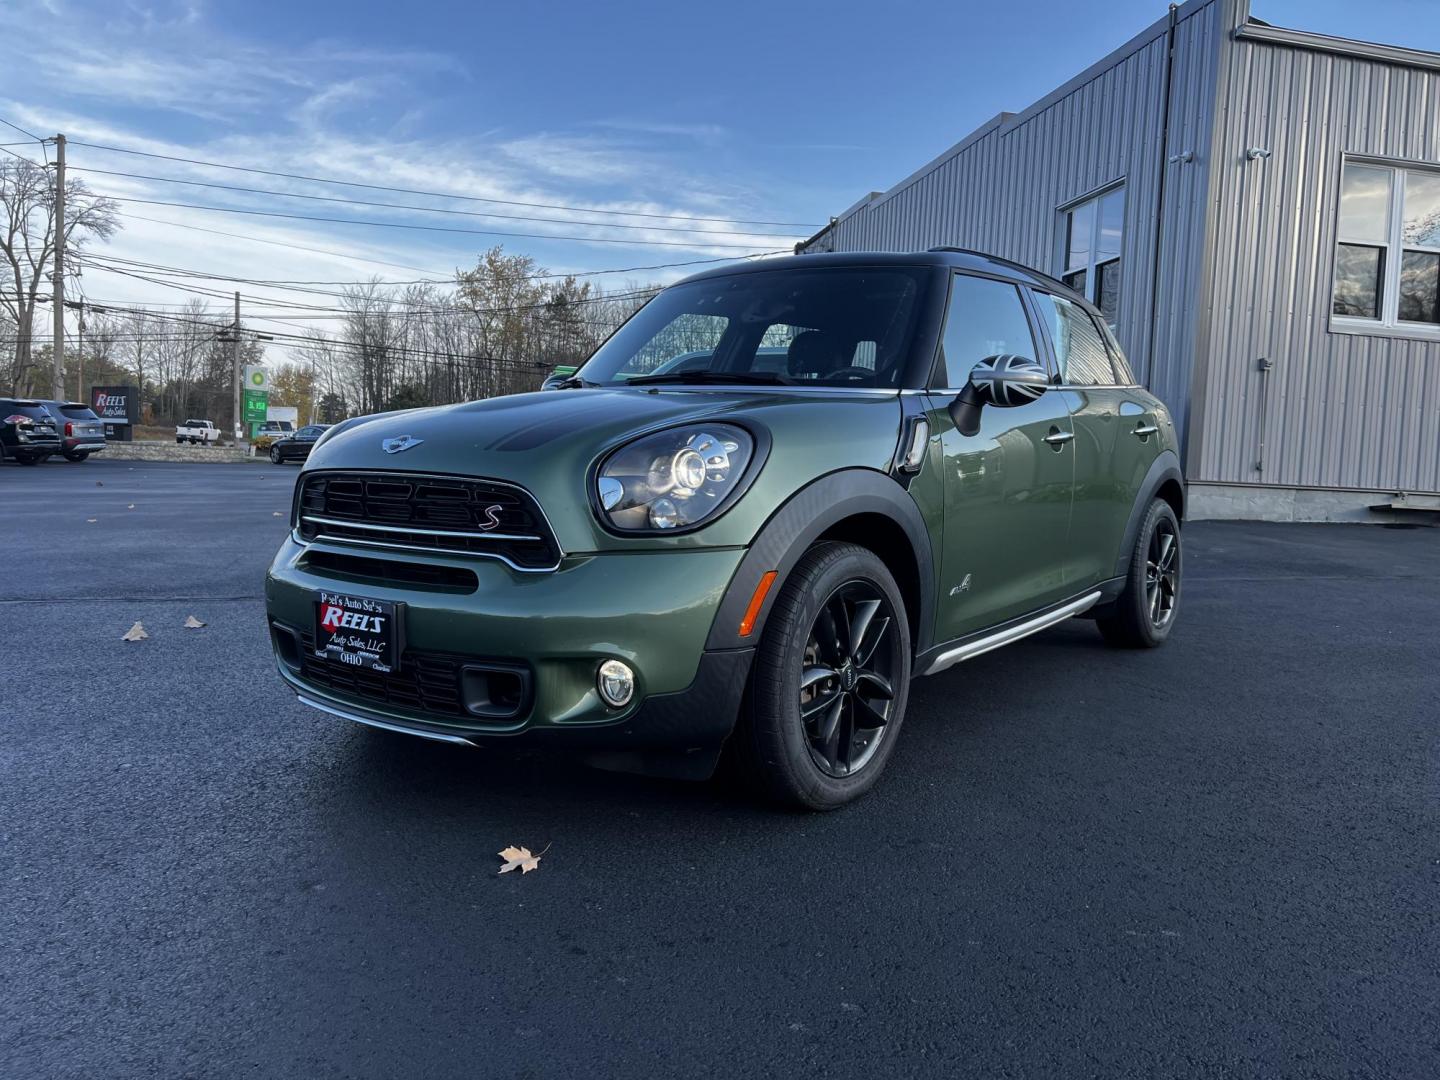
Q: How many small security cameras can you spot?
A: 2